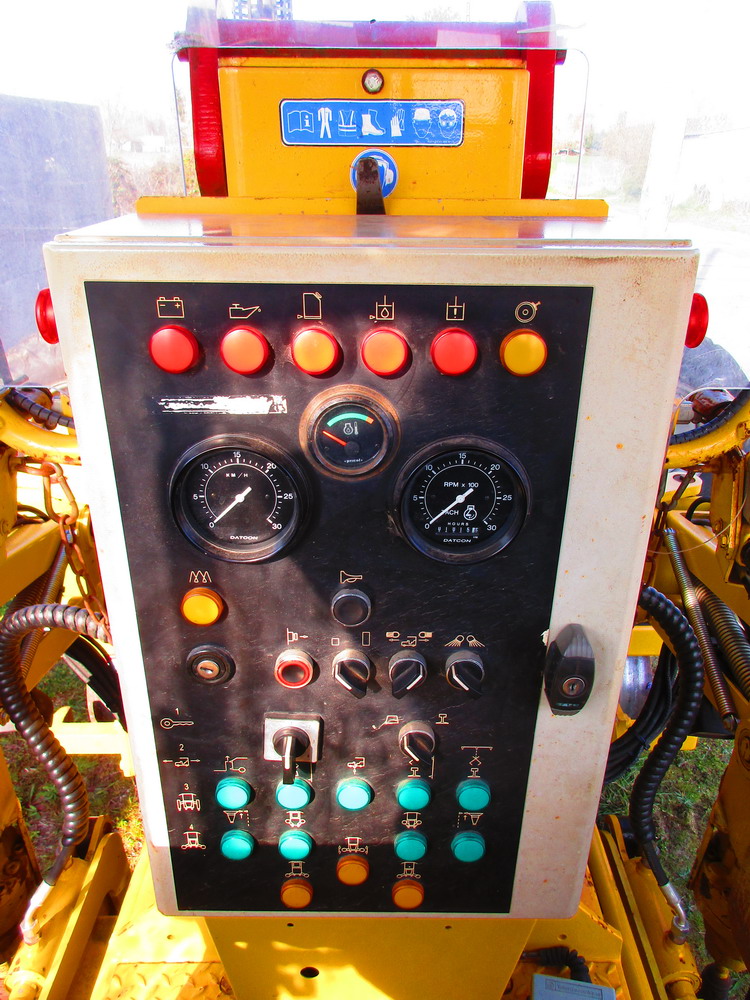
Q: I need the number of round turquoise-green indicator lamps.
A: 9